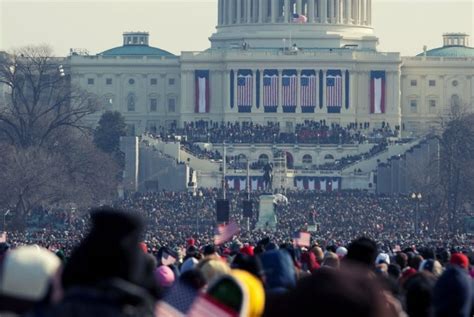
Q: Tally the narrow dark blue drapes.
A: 4